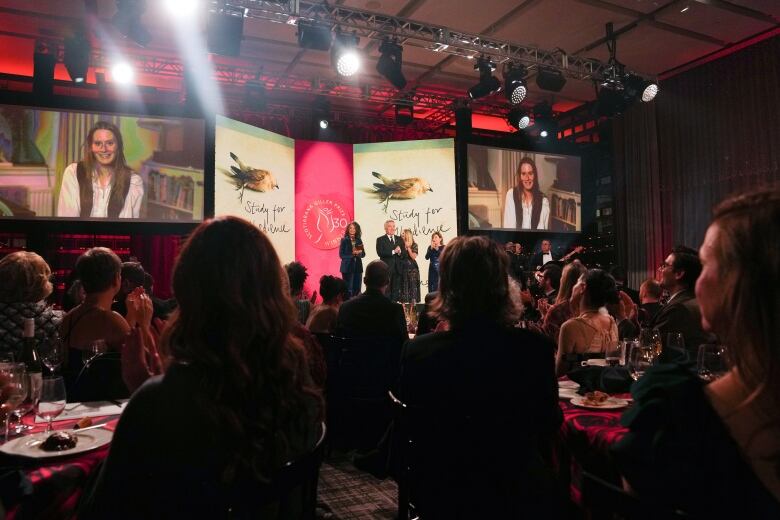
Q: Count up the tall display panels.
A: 3